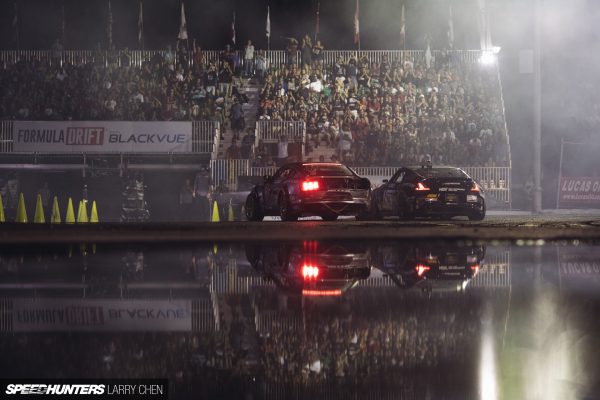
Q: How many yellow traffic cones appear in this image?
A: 10